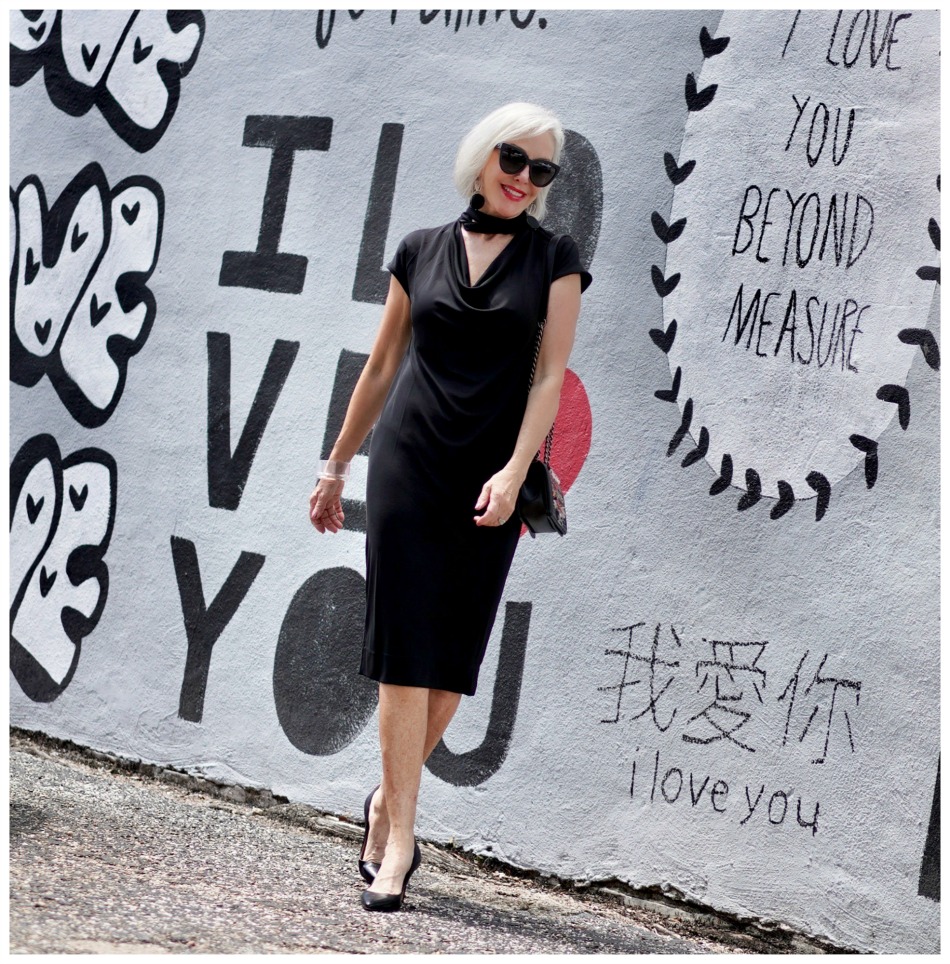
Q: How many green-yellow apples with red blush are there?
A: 0